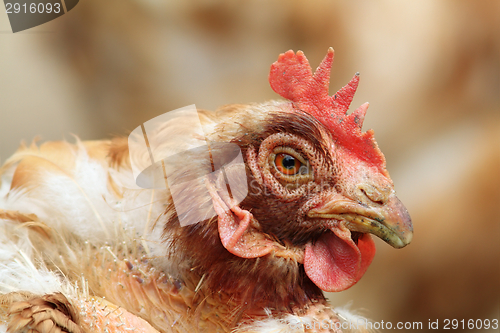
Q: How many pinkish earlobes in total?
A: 1